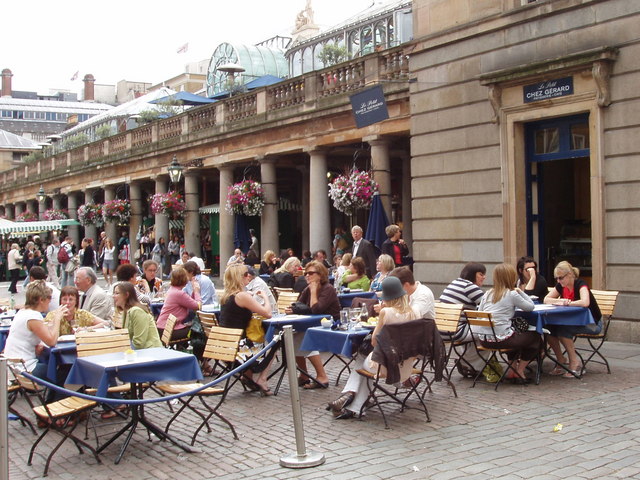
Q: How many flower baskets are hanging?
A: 7